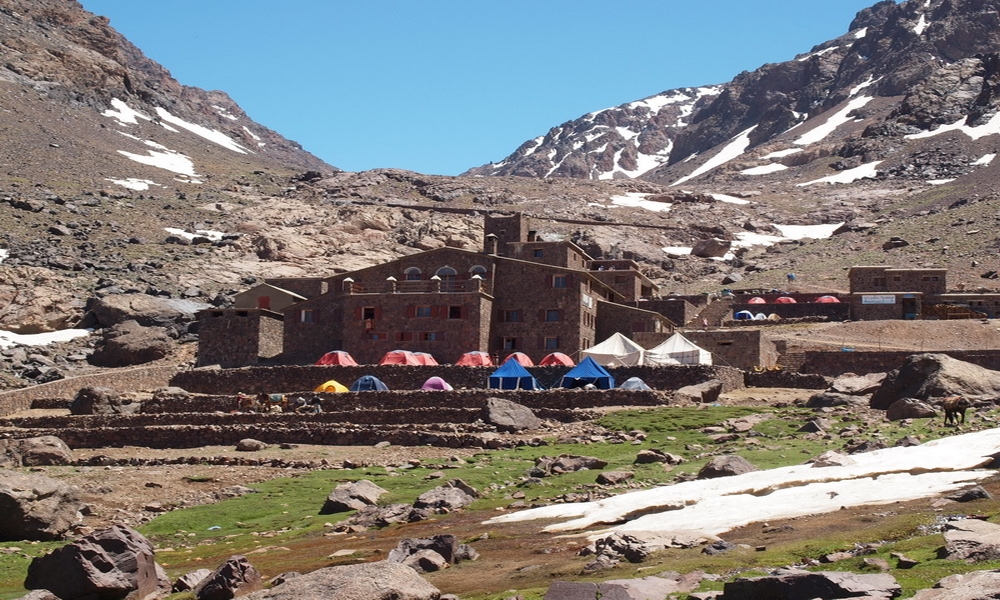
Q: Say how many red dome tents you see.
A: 9